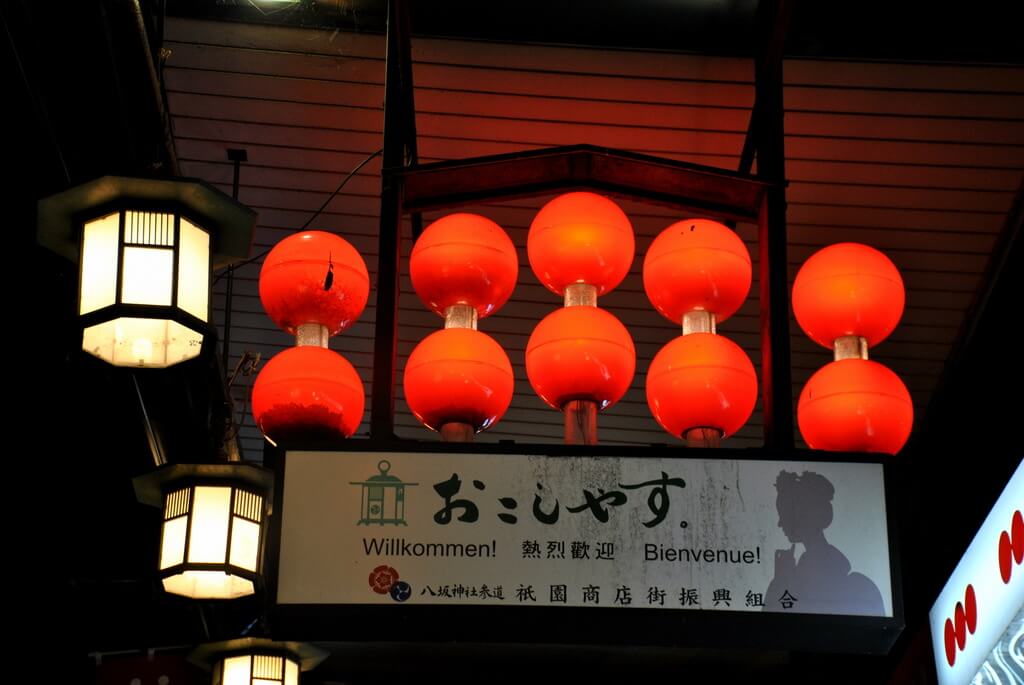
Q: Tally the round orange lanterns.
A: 10